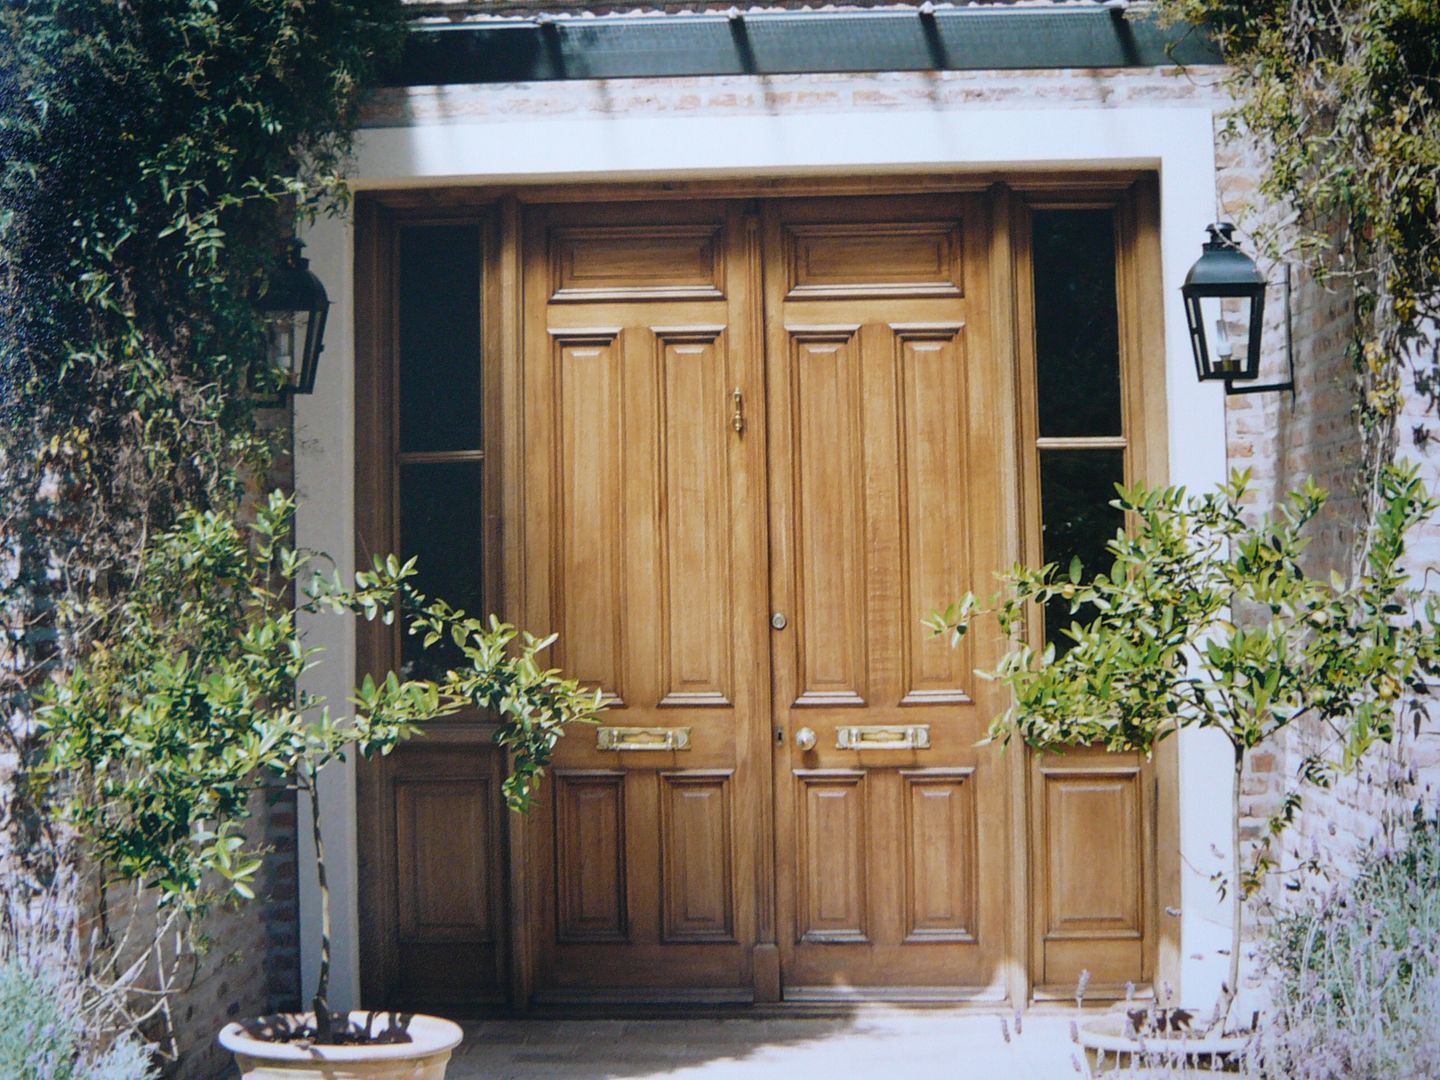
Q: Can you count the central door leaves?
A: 2